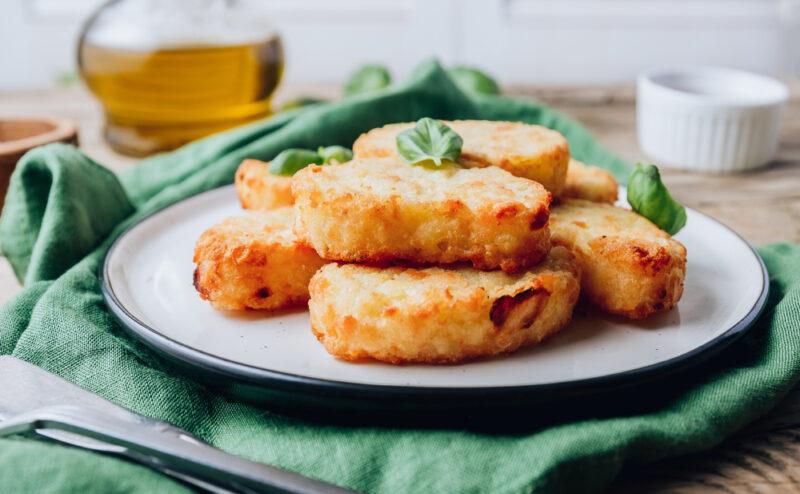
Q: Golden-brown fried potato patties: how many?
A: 7